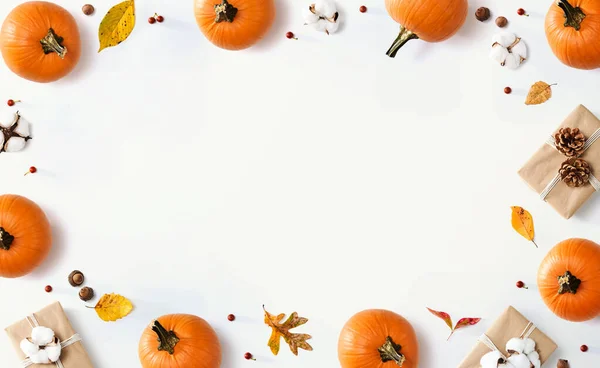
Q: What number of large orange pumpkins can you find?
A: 8